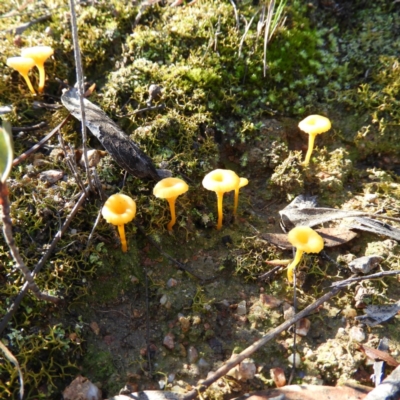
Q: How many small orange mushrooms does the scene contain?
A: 8